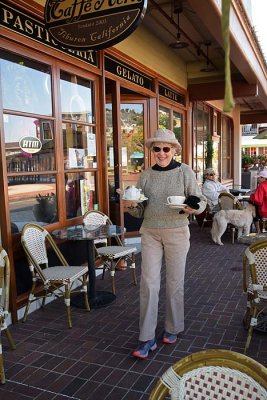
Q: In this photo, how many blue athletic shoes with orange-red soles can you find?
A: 2